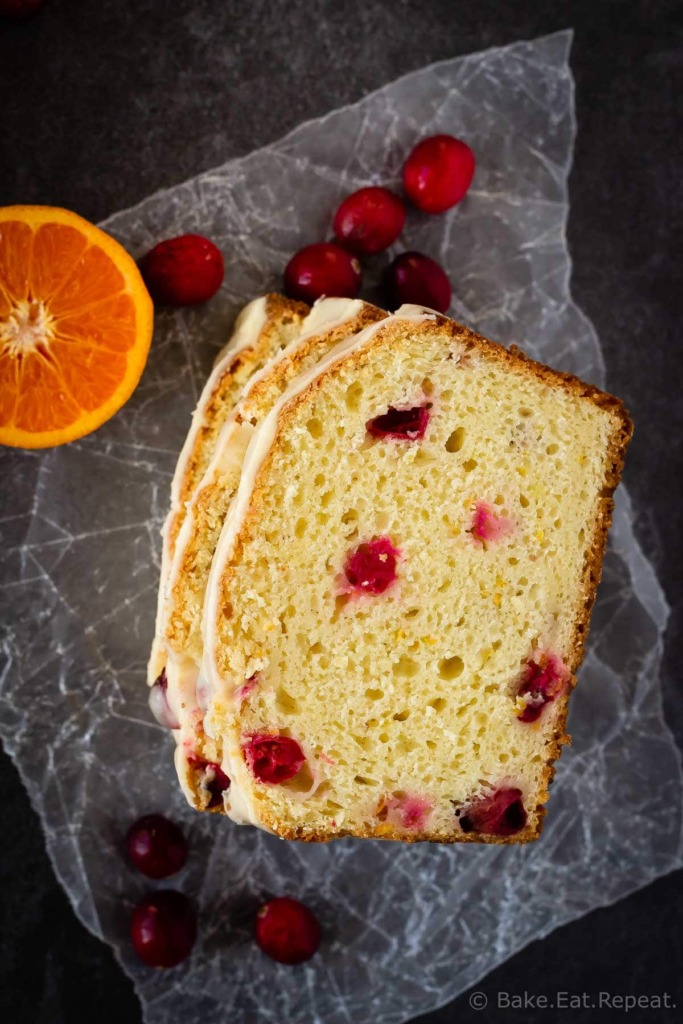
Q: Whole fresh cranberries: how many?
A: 8